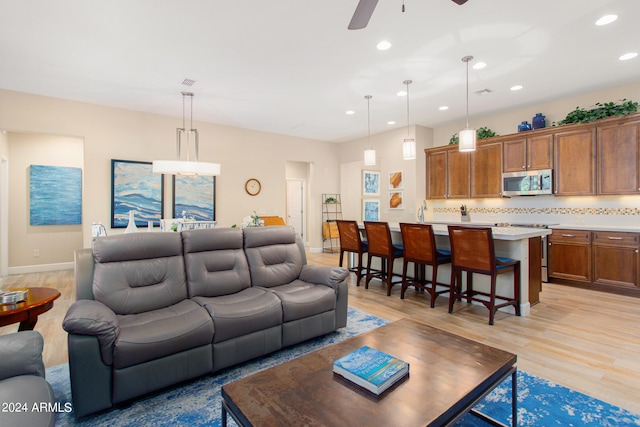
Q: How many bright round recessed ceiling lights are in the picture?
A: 9